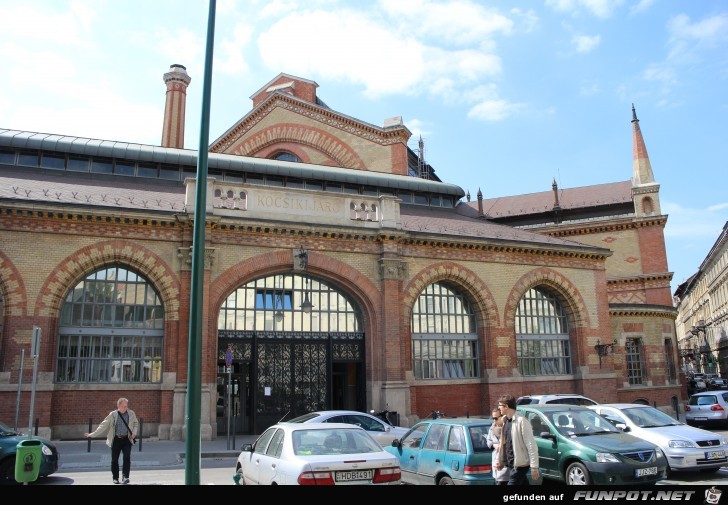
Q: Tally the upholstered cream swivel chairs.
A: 0